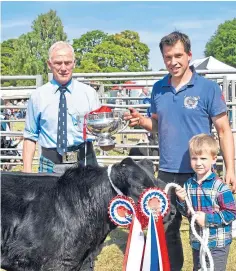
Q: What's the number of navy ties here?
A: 1